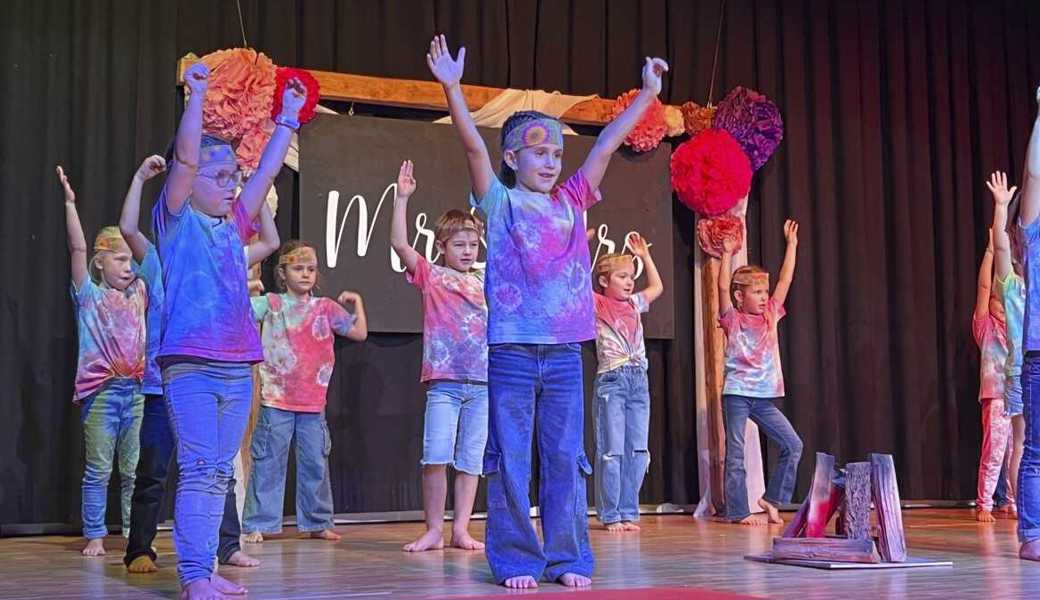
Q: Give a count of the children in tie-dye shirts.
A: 11